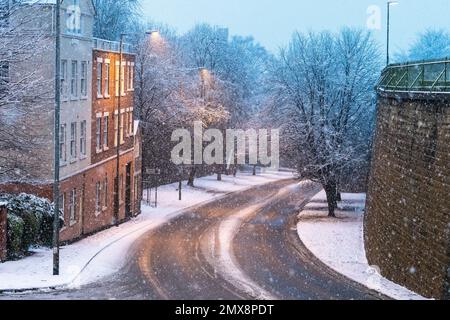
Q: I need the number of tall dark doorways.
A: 2